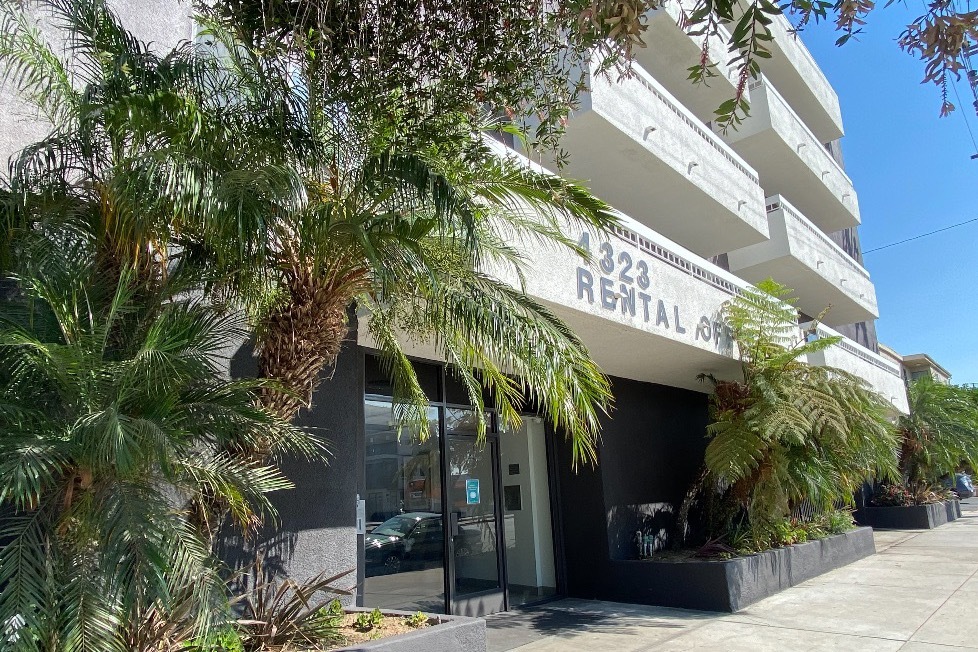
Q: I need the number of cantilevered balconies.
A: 7